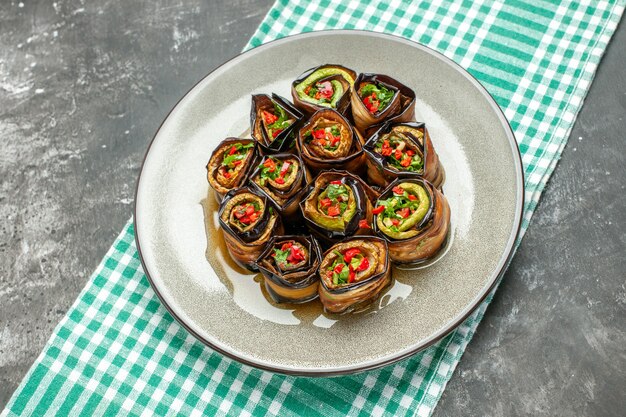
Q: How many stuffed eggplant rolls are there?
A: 12